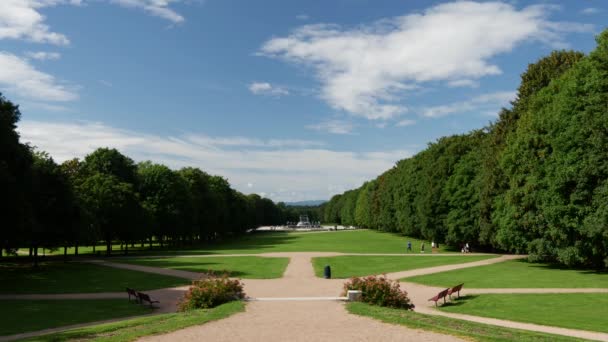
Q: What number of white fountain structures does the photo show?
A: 1